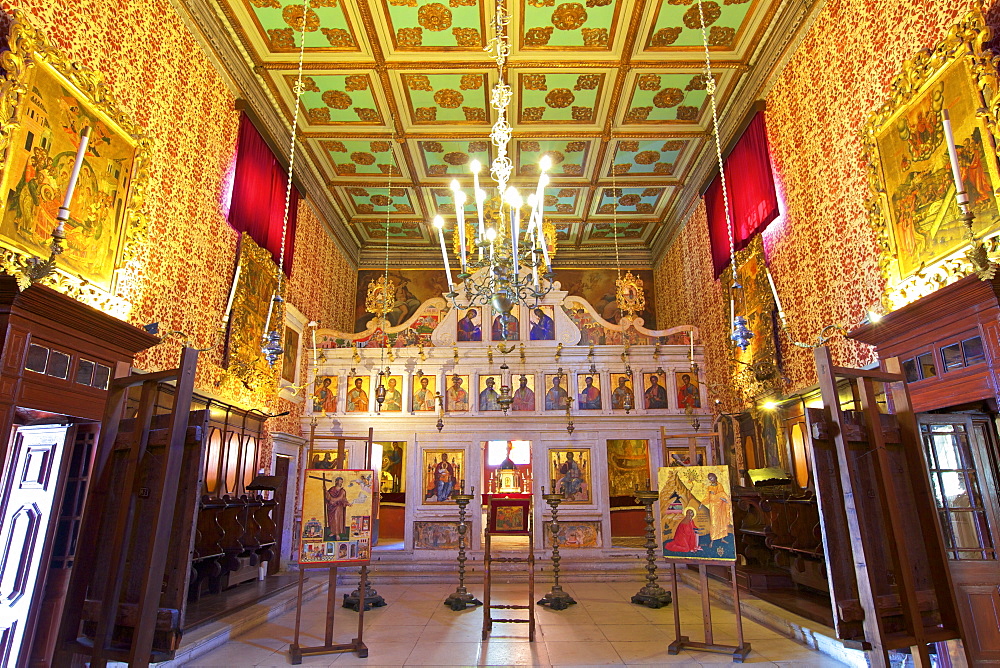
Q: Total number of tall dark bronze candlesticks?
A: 4